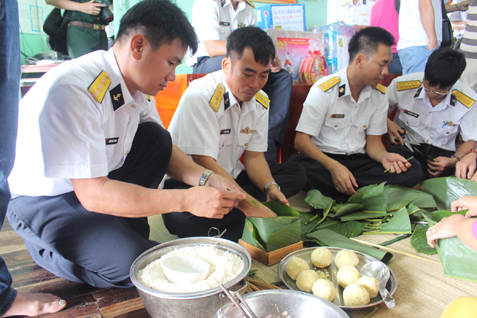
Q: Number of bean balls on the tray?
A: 8